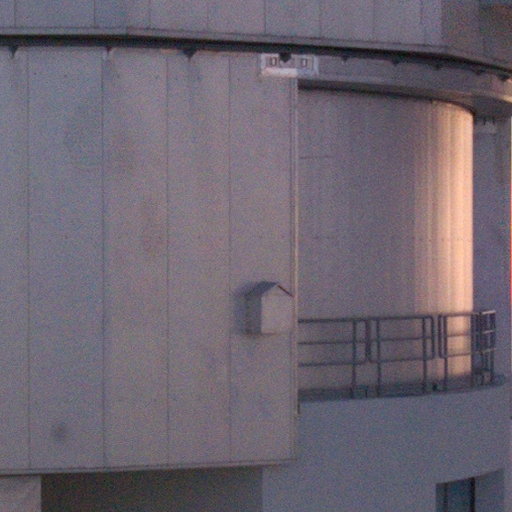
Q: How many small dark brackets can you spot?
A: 9